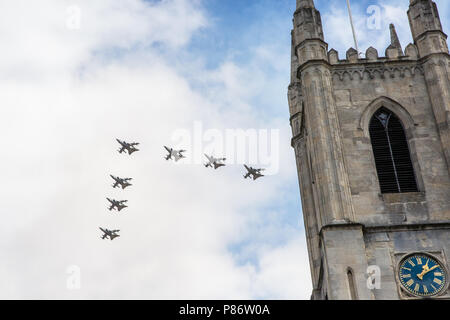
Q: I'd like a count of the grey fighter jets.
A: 7